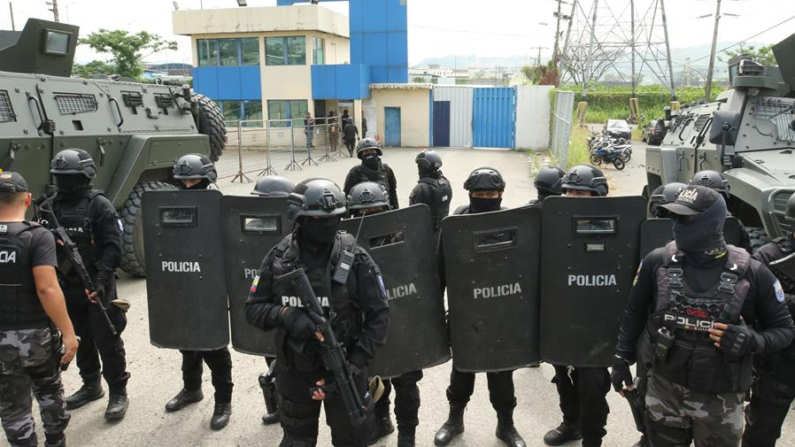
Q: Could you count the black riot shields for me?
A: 6